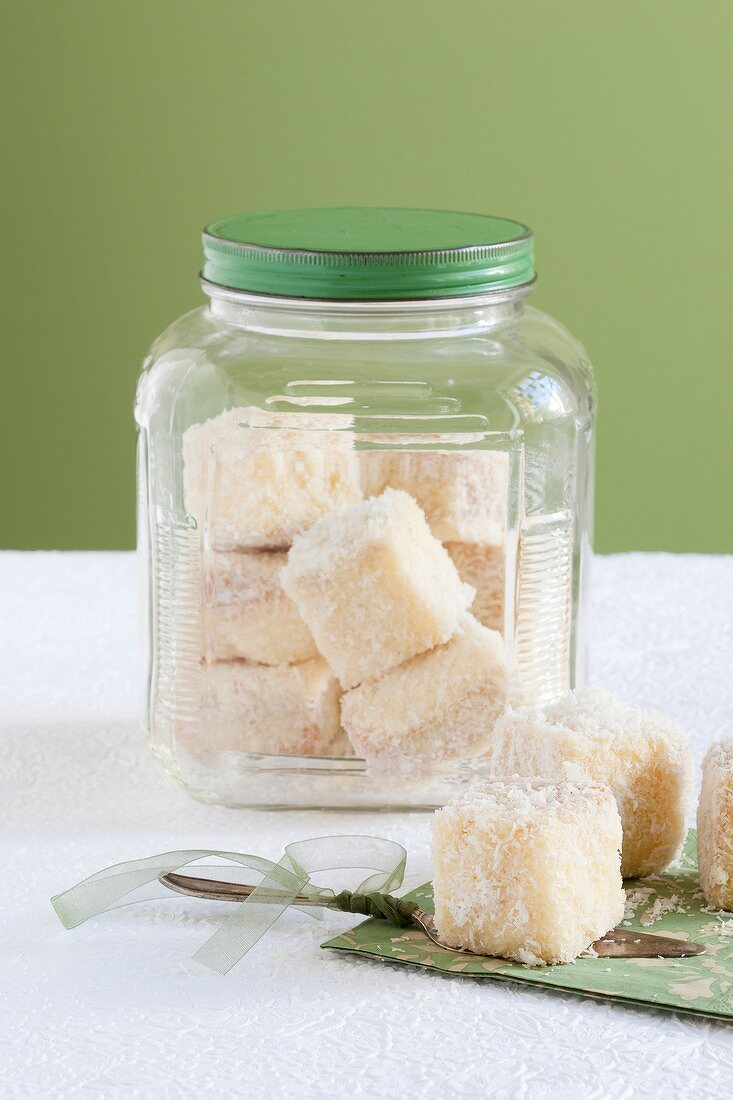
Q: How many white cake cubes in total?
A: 10